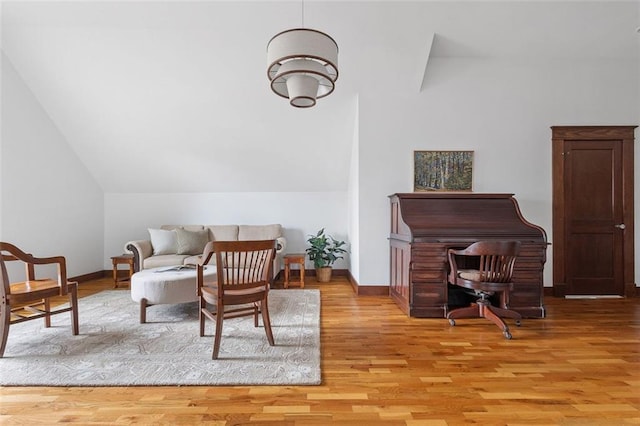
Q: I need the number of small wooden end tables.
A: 2